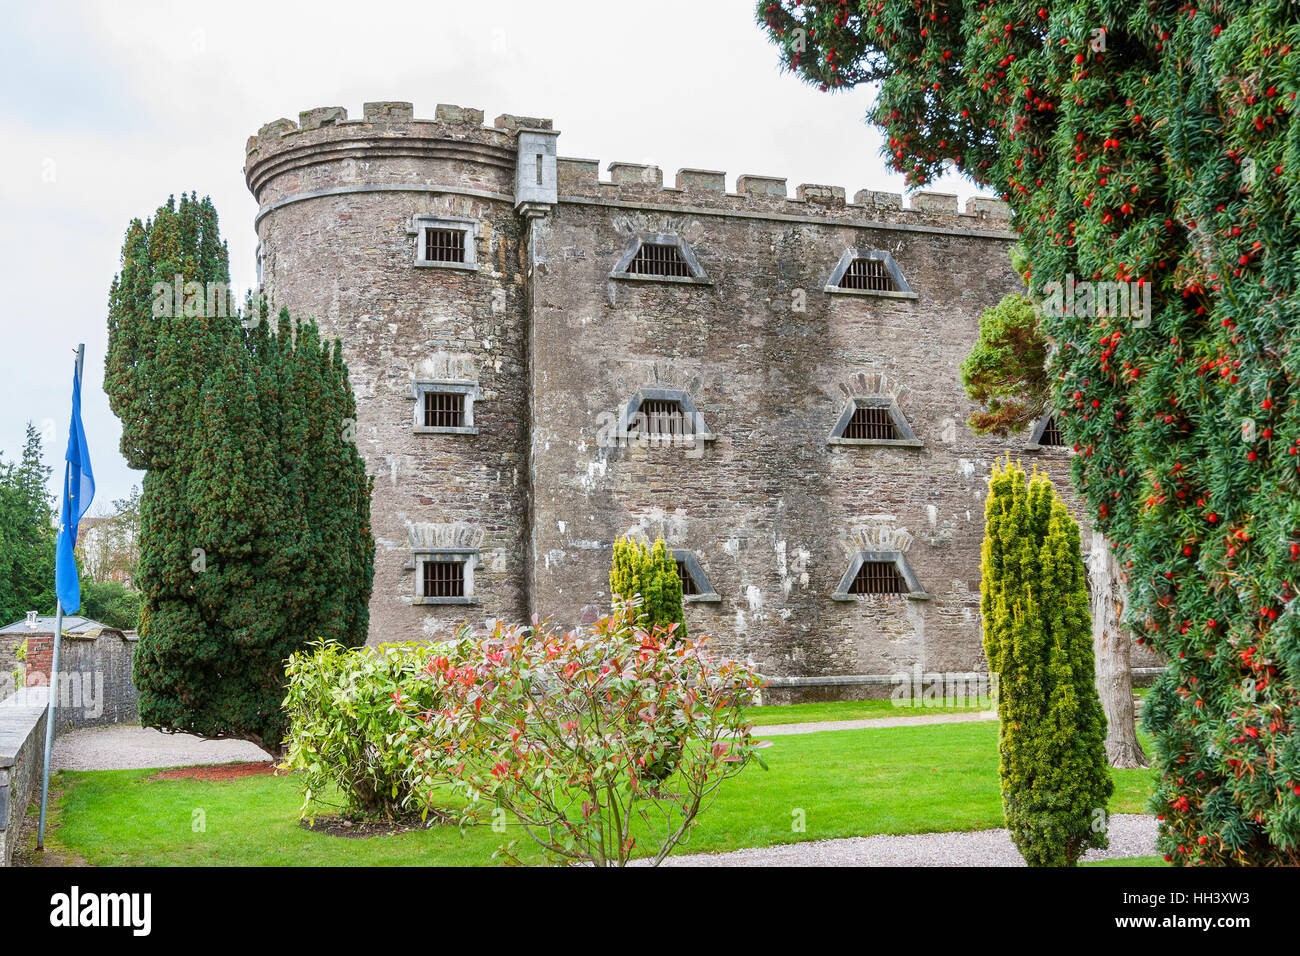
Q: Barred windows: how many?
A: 10